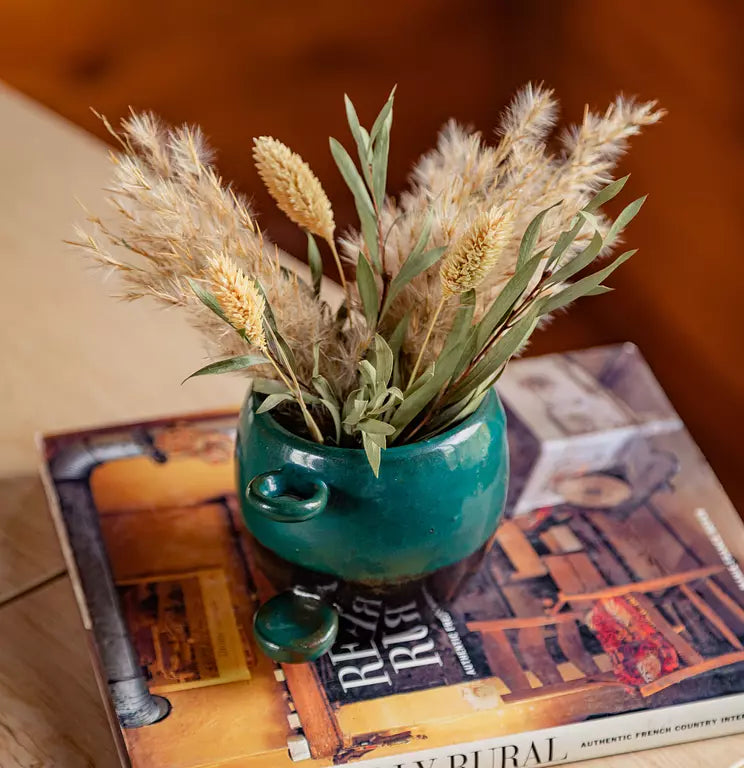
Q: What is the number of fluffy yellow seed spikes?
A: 3